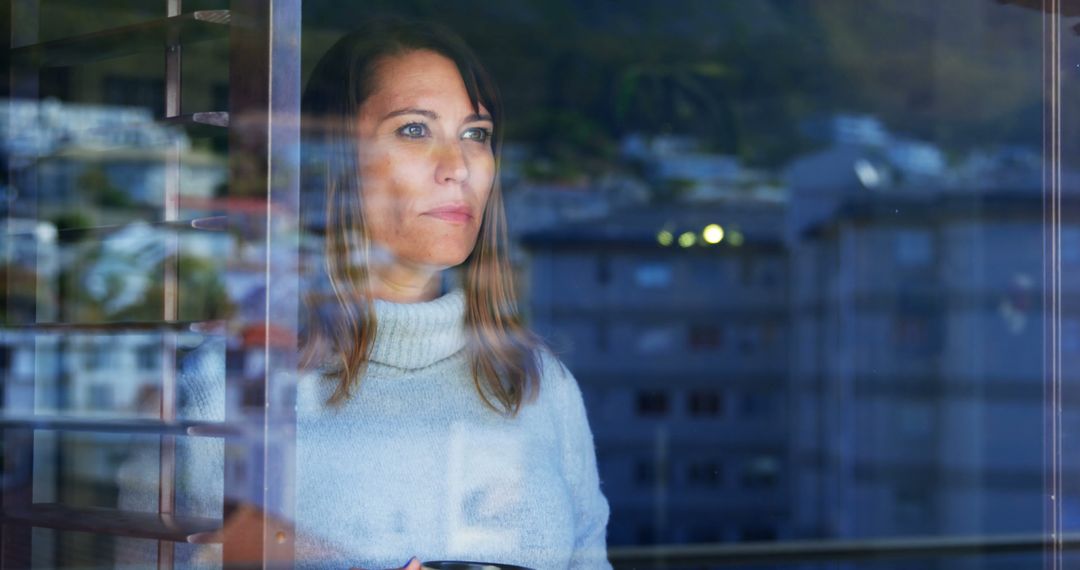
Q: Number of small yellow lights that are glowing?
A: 4